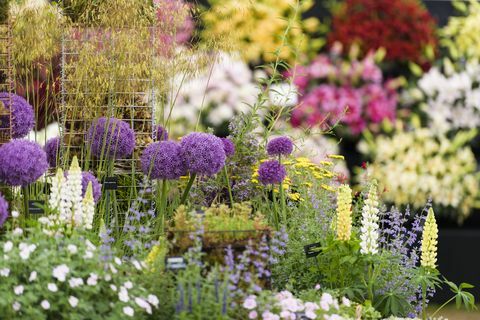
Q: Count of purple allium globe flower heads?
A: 12